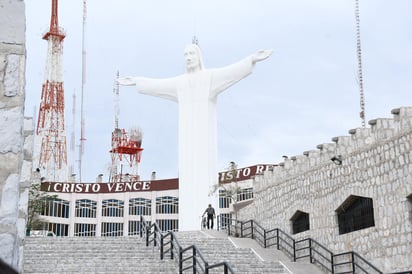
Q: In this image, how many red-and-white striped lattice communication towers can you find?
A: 2